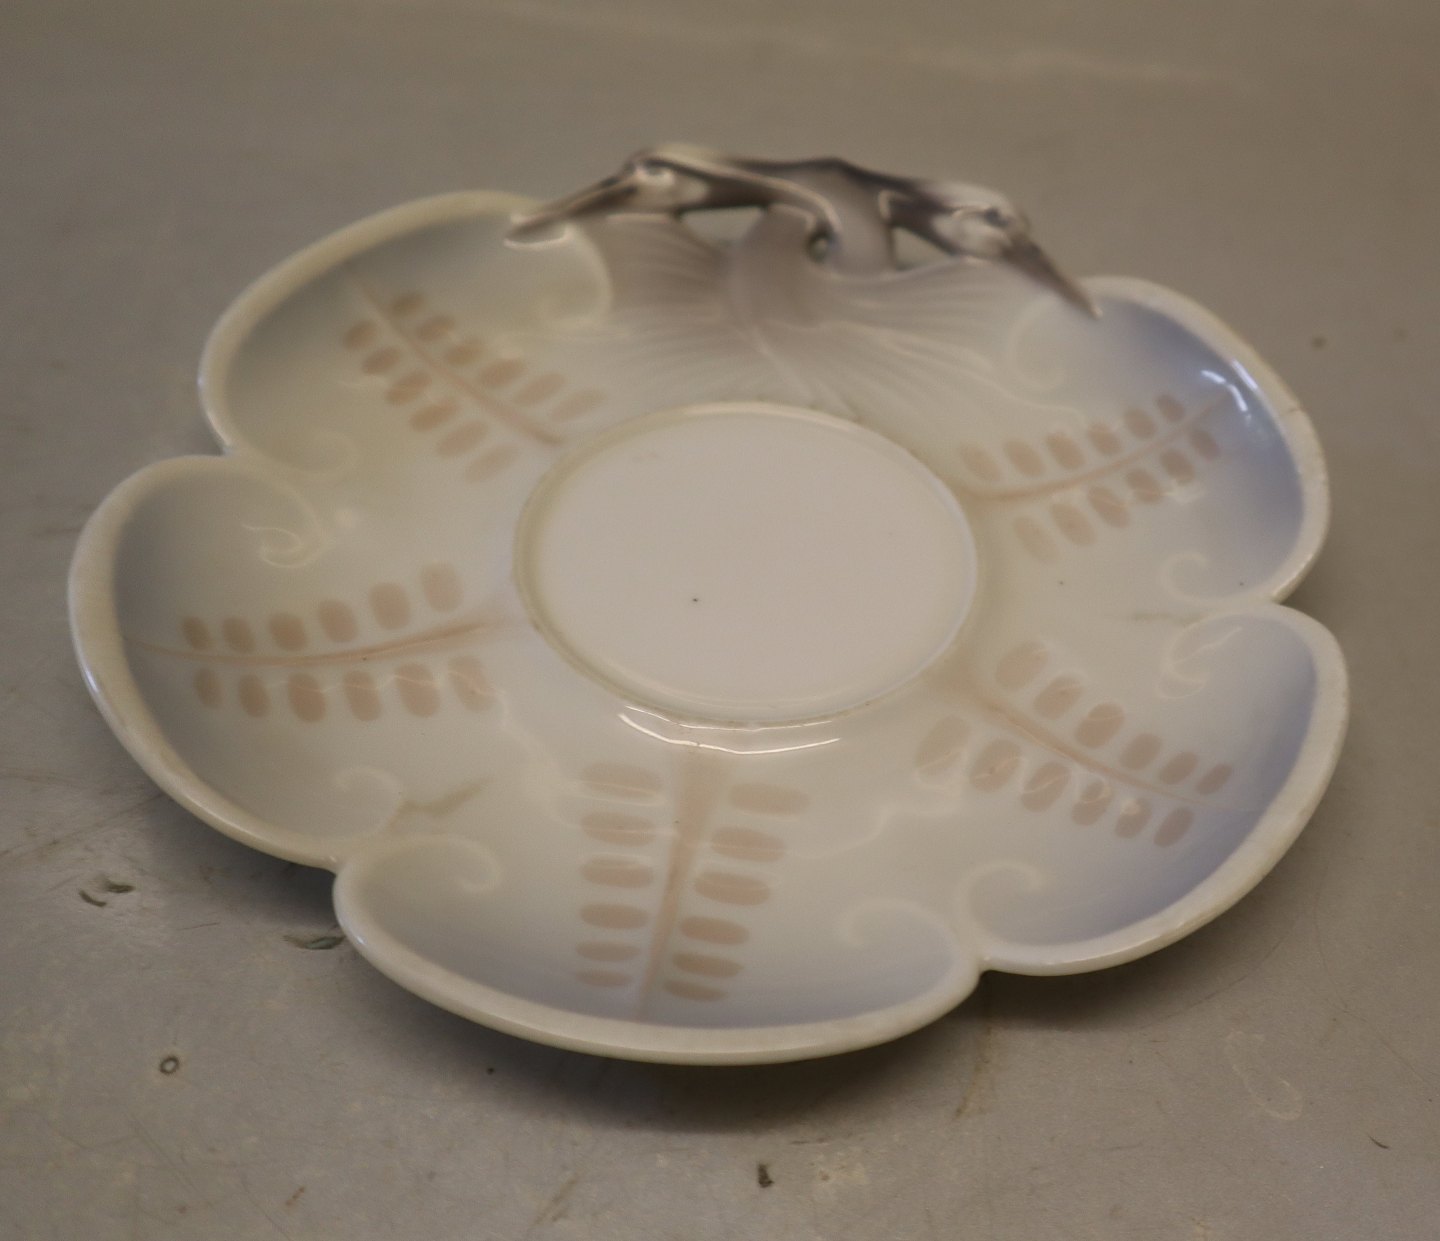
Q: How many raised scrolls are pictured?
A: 10